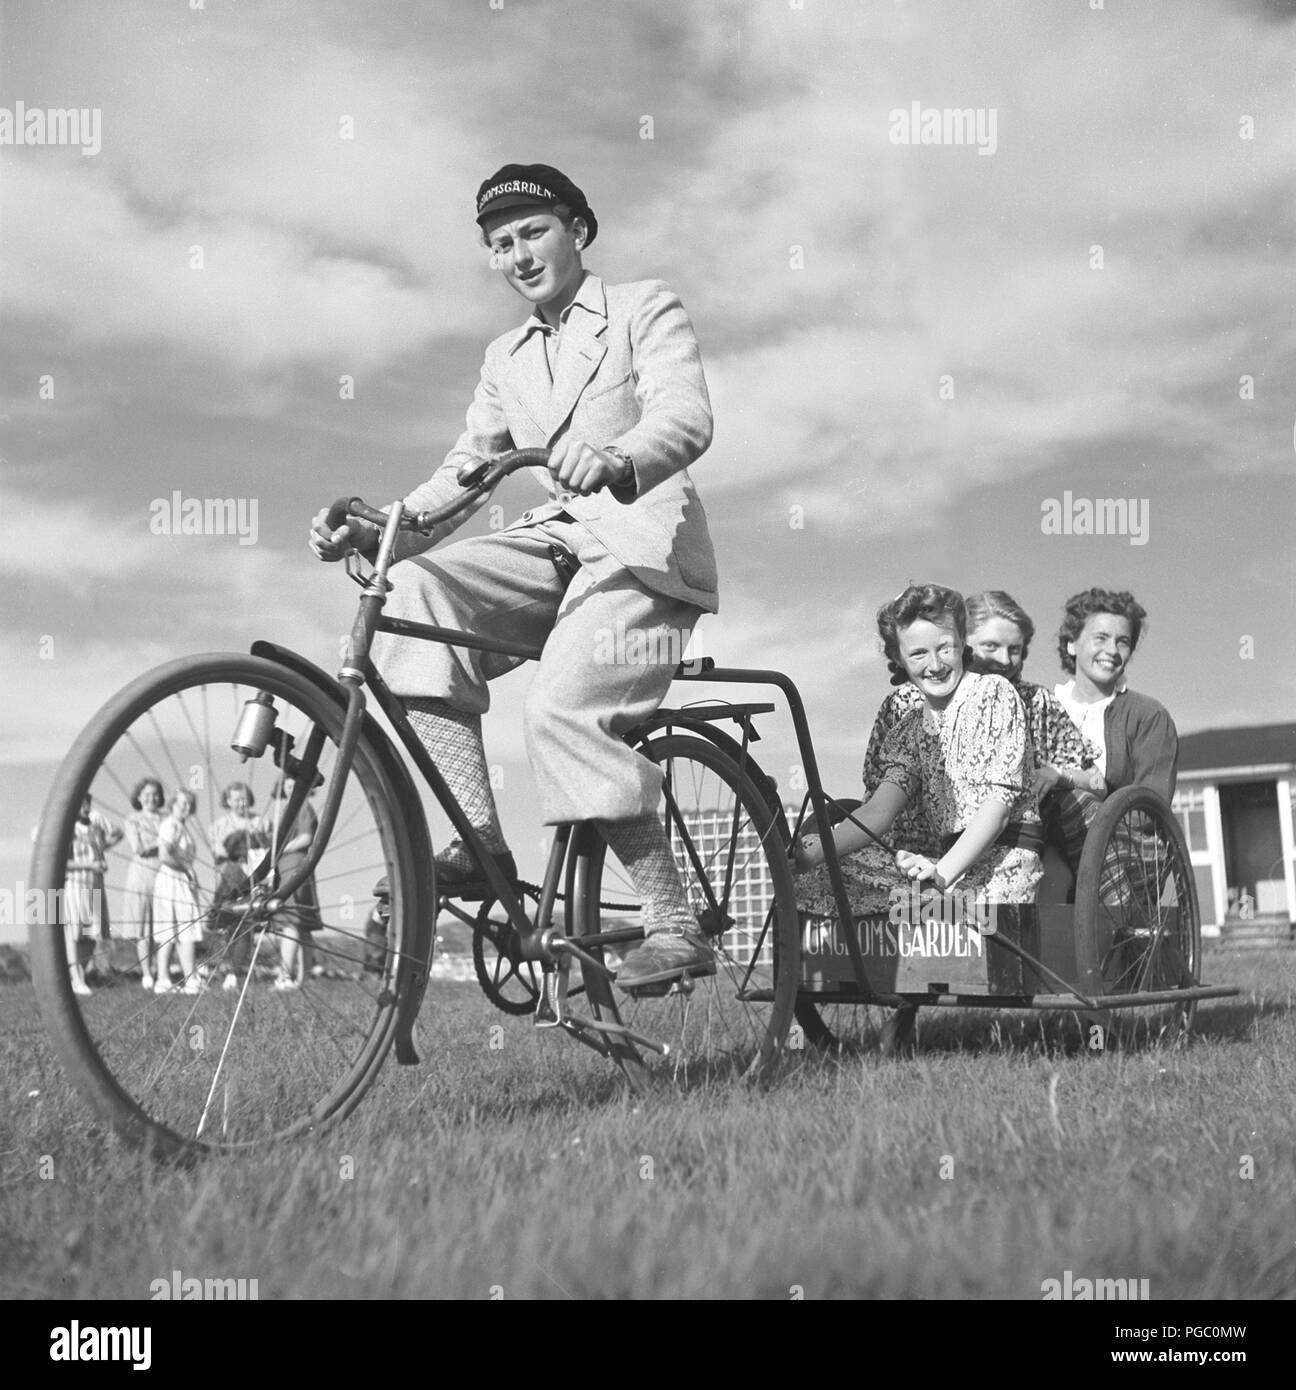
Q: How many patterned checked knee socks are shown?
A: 2